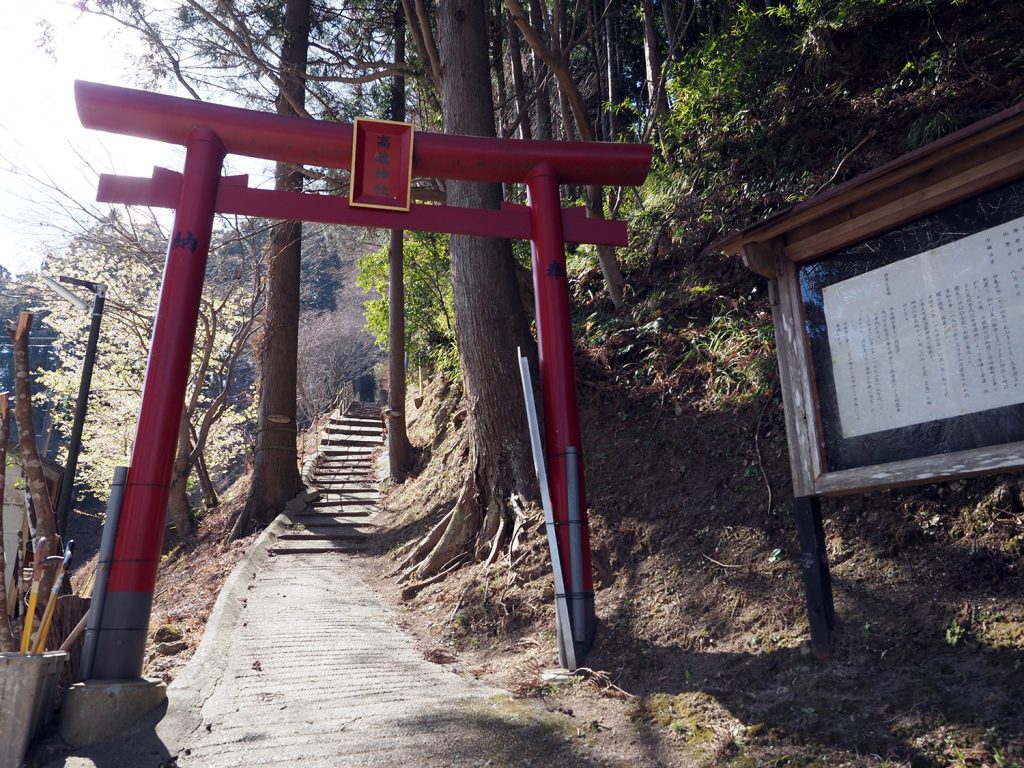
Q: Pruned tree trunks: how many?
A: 2